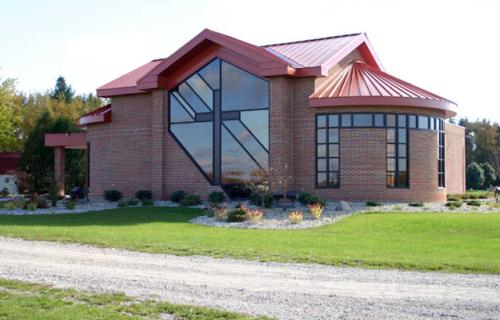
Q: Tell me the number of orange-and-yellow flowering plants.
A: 4